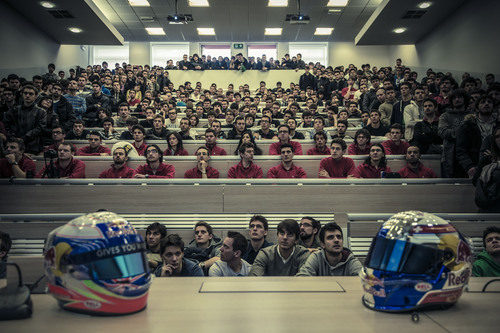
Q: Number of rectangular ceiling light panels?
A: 8